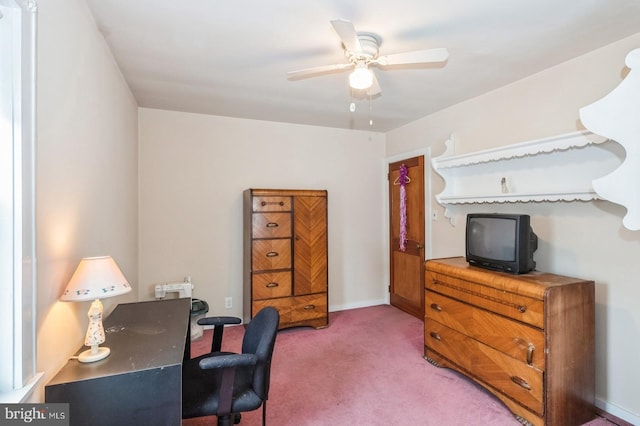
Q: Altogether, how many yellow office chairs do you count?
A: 0